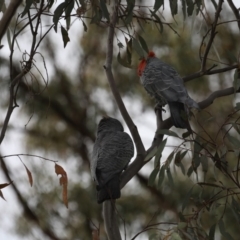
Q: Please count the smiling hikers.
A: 0